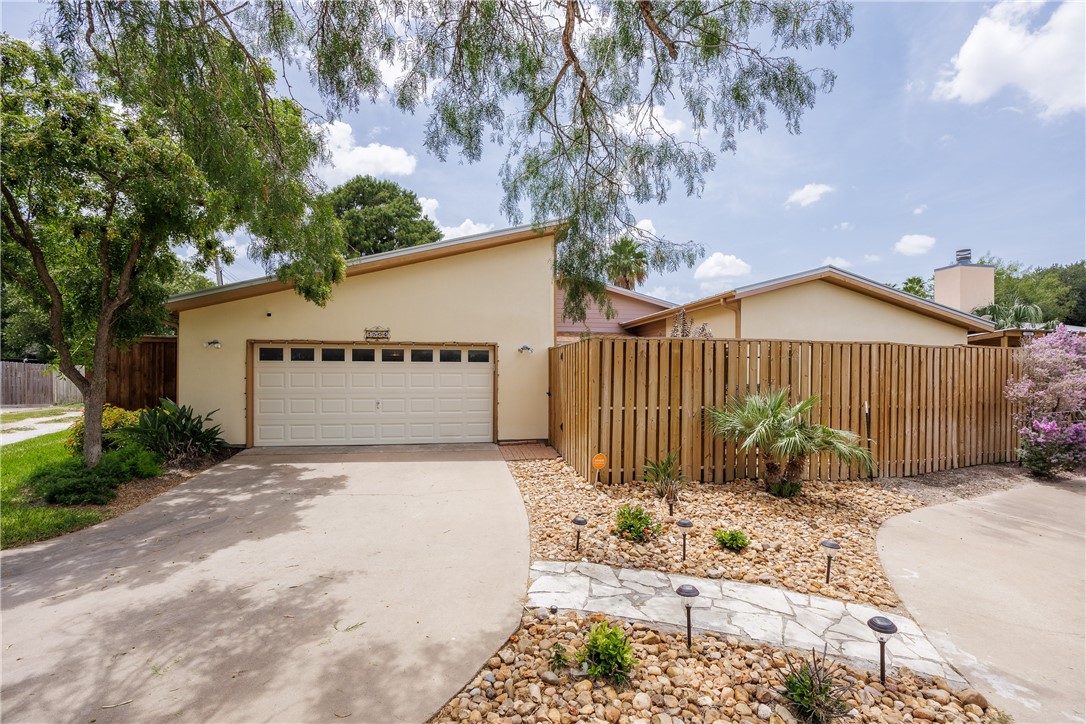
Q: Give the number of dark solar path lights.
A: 5